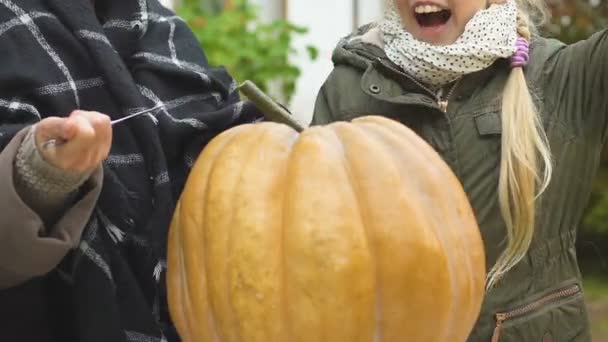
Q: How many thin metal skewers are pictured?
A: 1